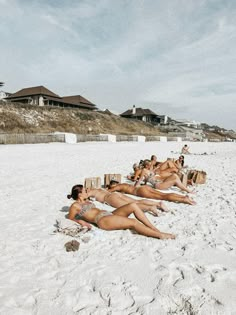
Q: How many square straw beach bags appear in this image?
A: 3